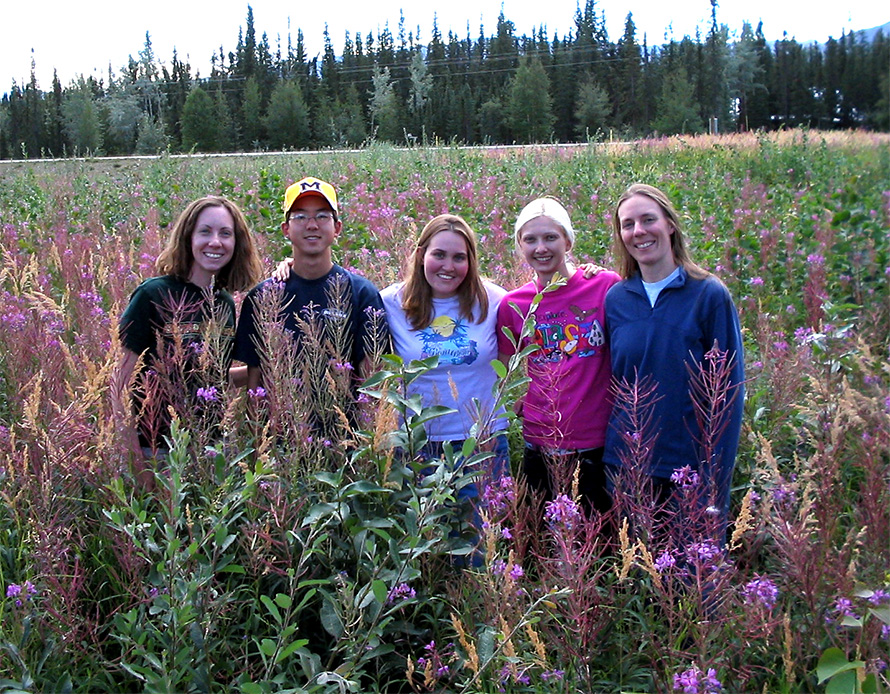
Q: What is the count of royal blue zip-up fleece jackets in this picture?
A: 1